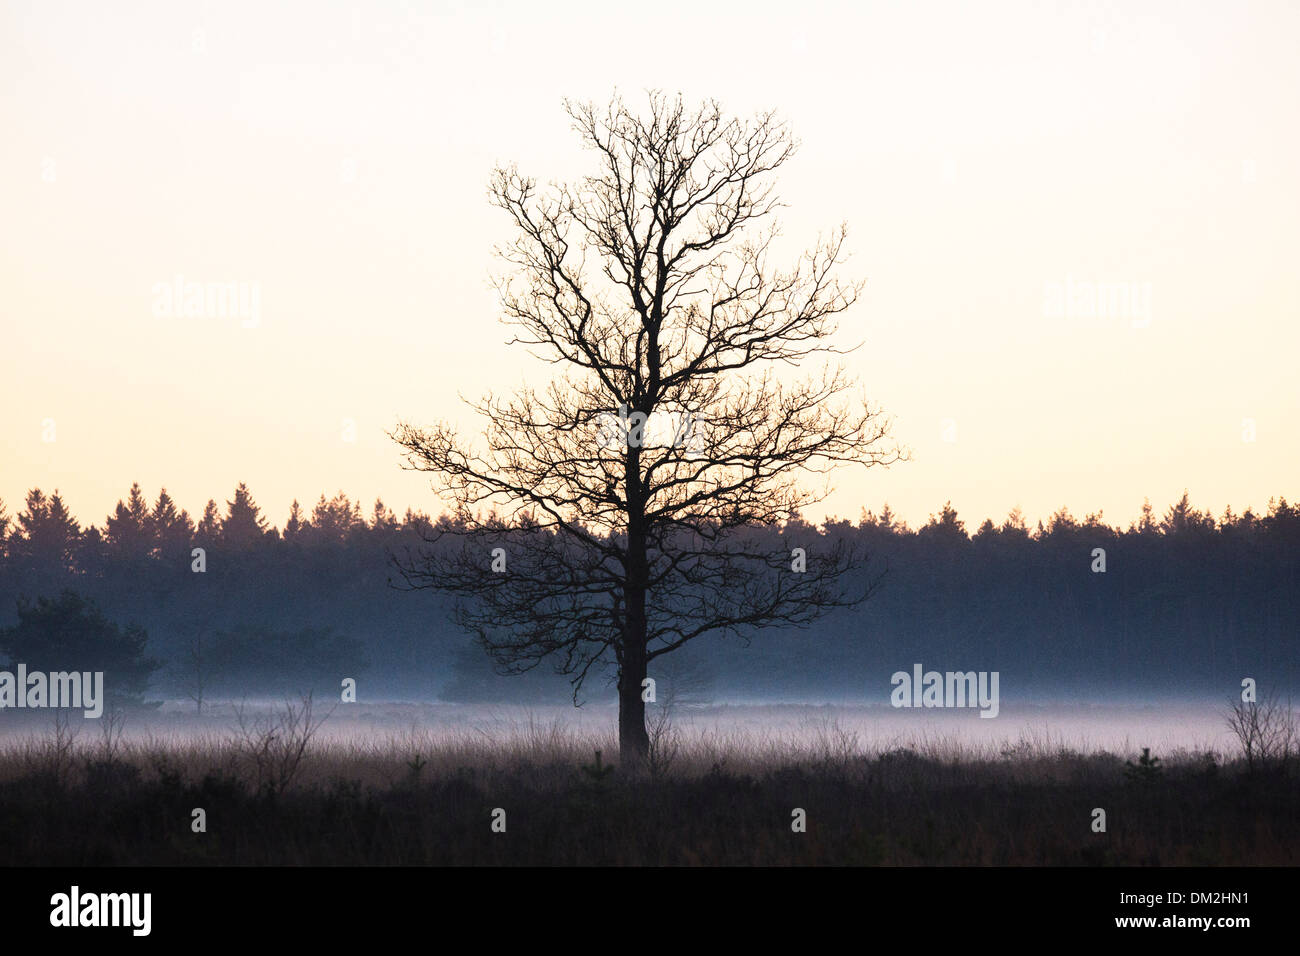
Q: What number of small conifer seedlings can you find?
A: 3